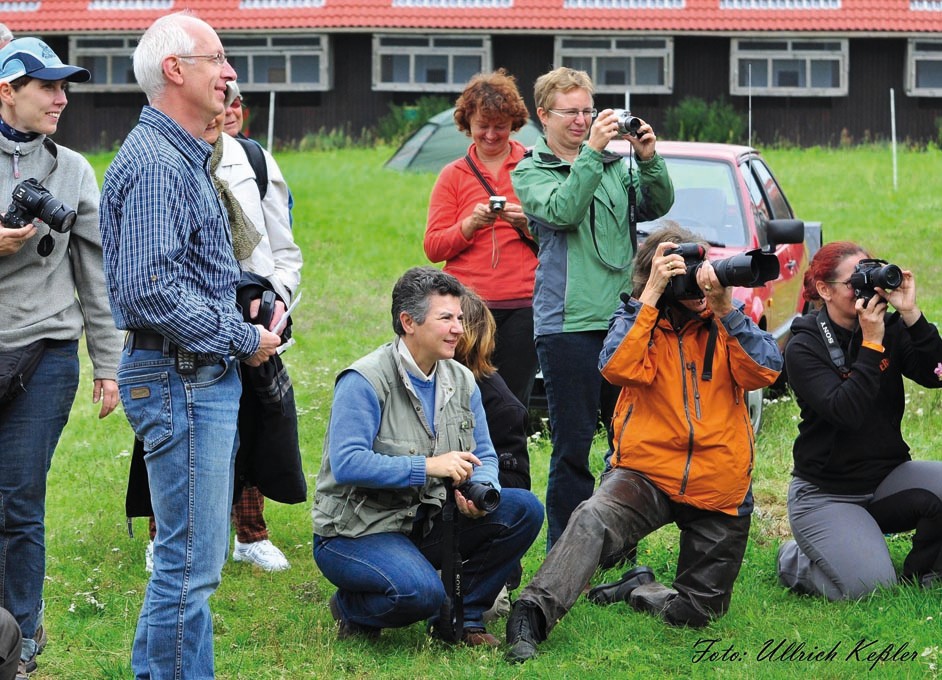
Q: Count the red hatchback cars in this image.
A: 1